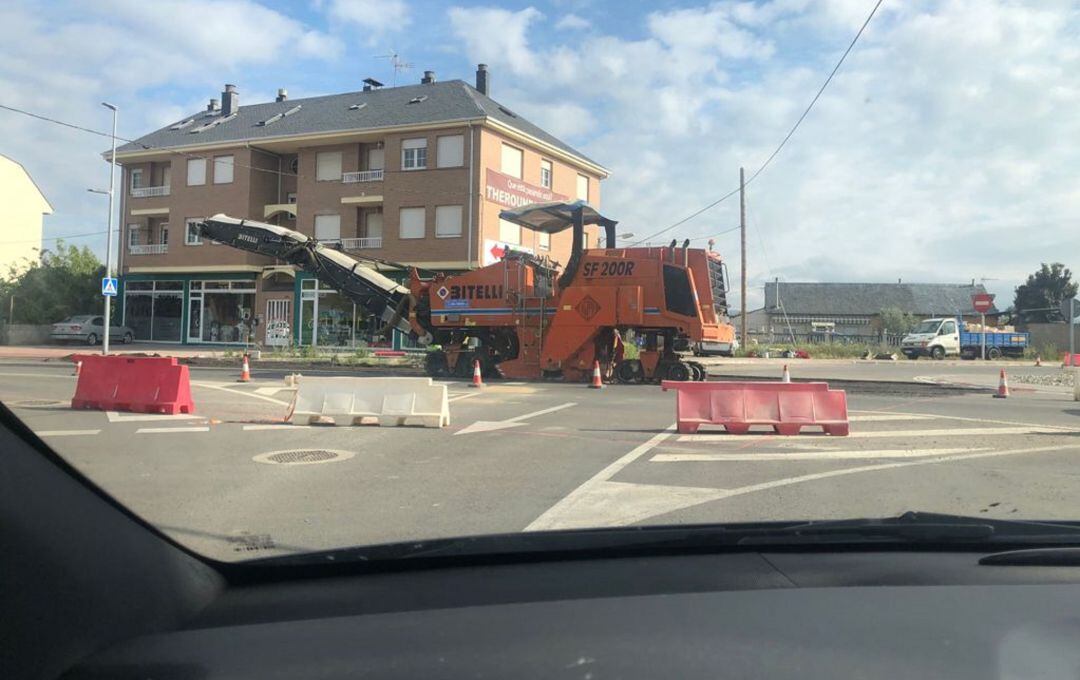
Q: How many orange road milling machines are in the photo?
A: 1